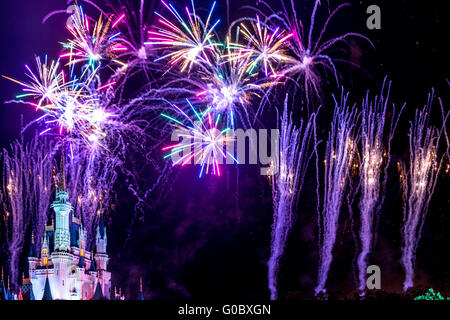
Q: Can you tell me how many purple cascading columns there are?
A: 4